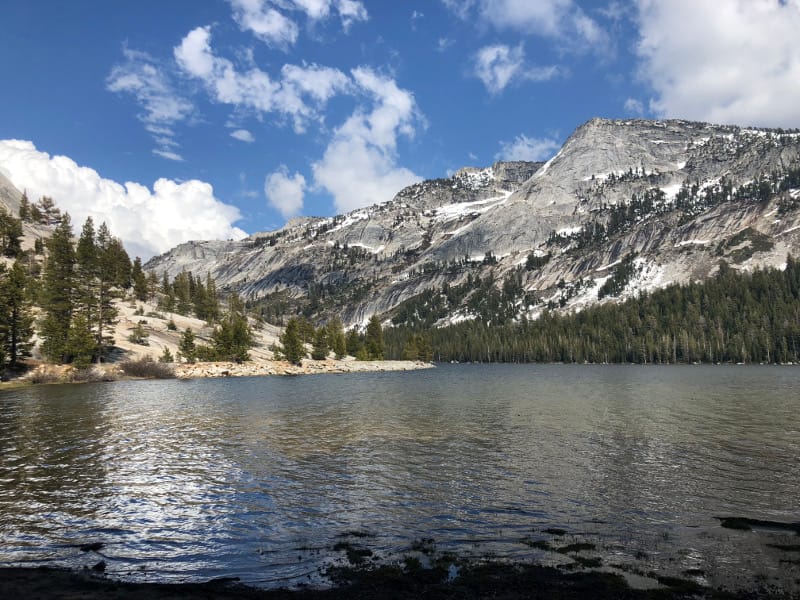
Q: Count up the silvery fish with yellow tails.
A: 0